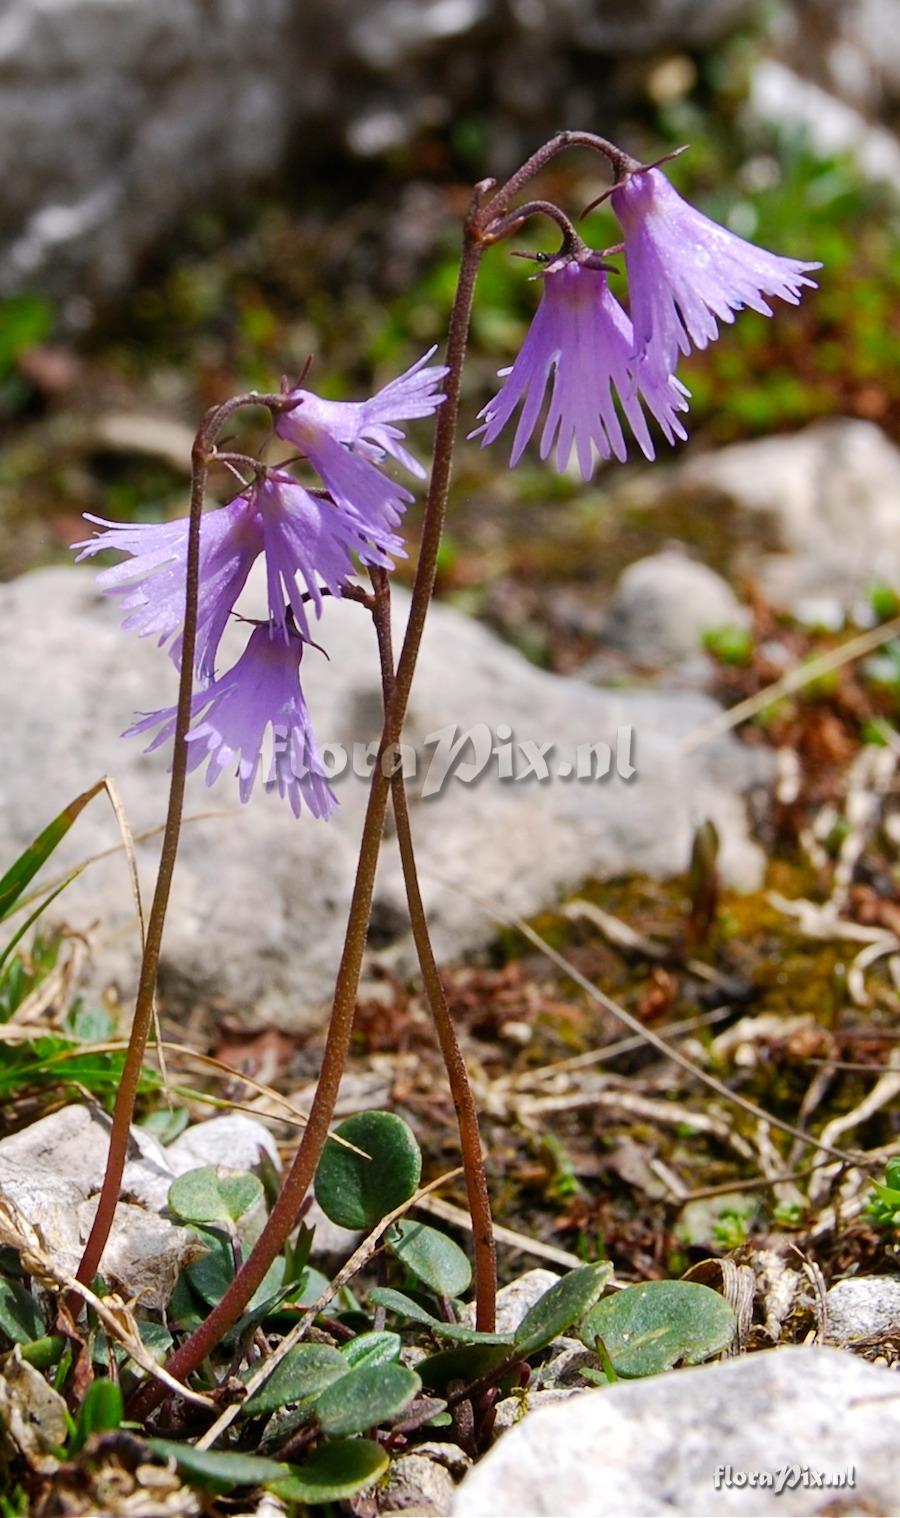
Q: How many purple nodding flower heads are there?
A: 6